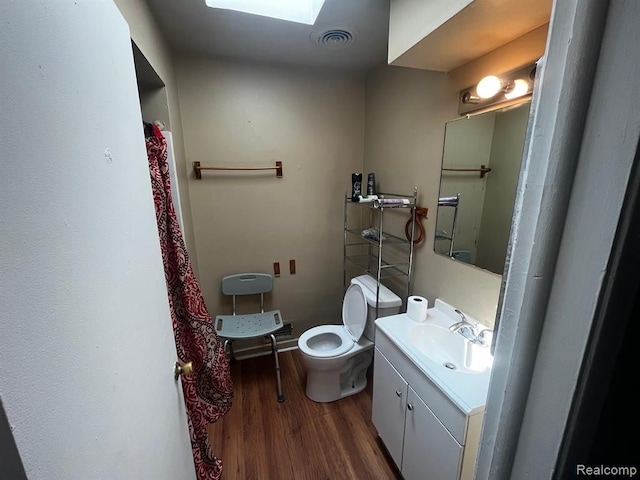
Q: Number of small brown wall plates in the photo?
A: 2